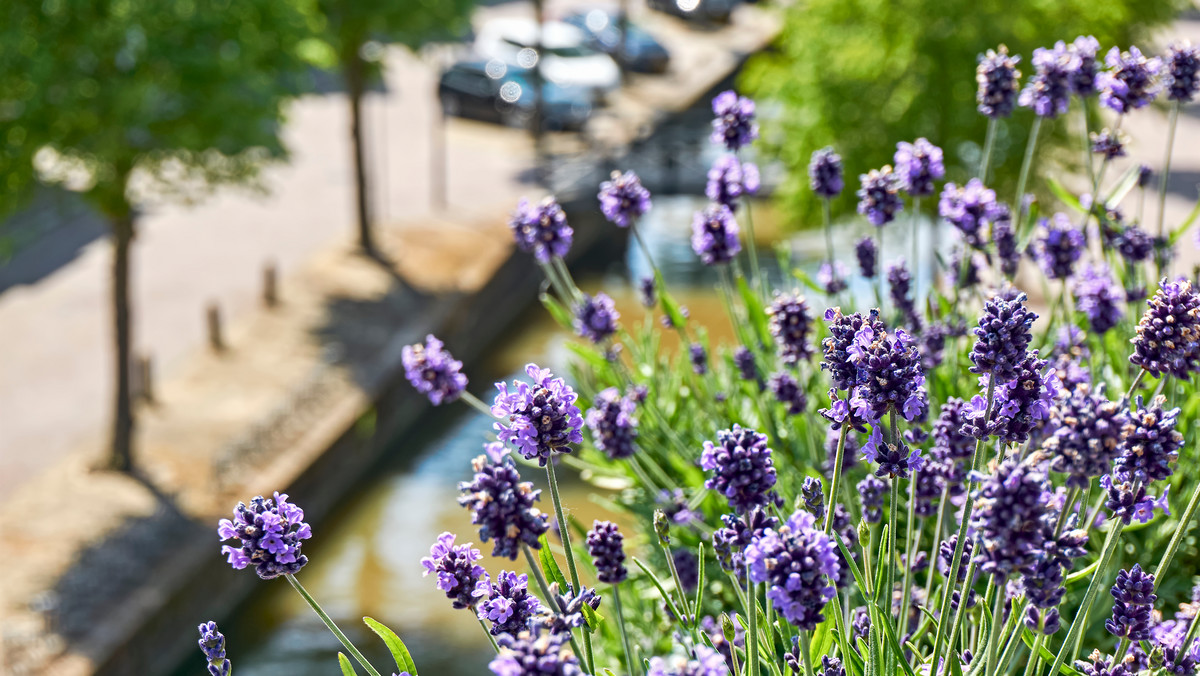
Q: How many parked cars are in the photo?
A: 4